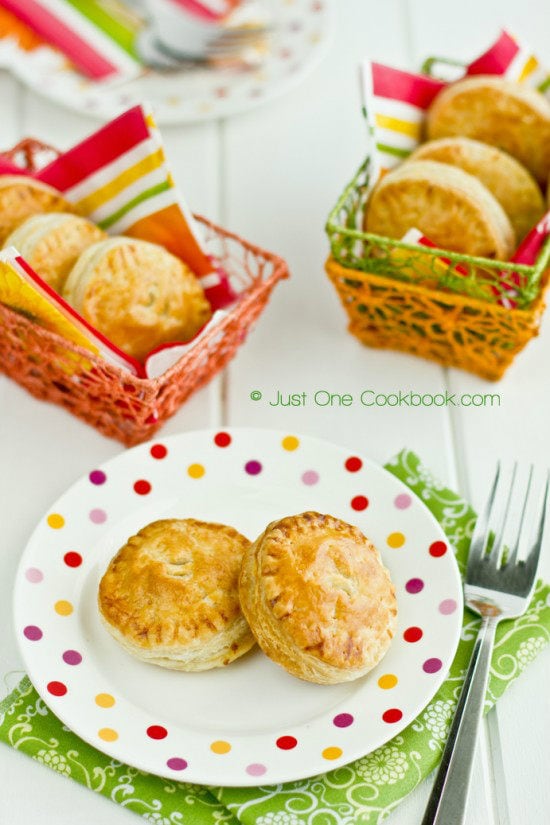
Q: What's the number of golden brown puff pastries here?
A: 8